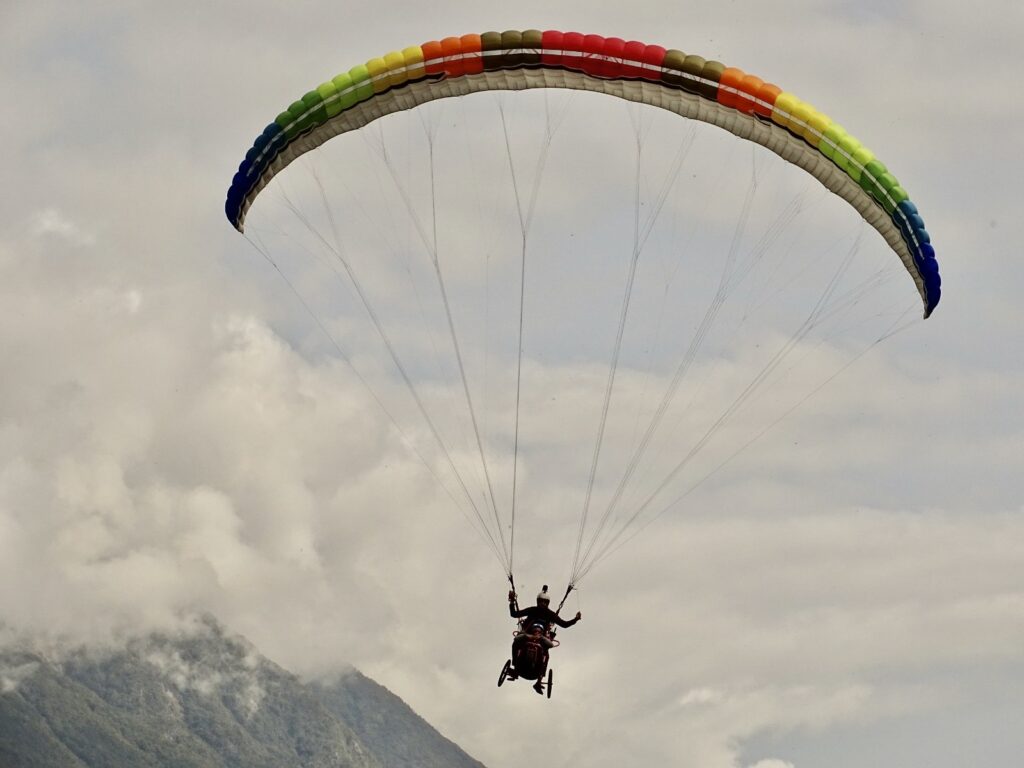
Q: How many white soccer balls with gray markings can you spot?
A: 0